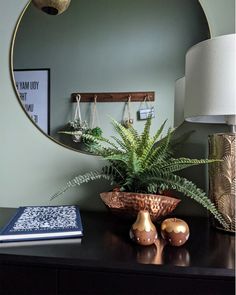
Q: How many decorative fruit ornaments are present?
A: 2